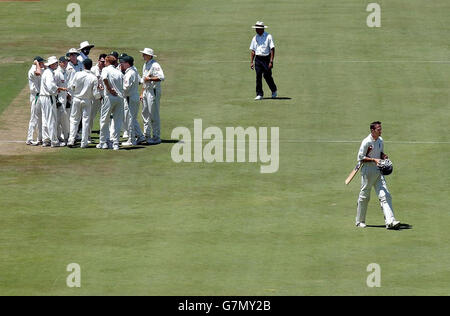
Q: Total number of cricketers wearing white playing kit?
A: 12